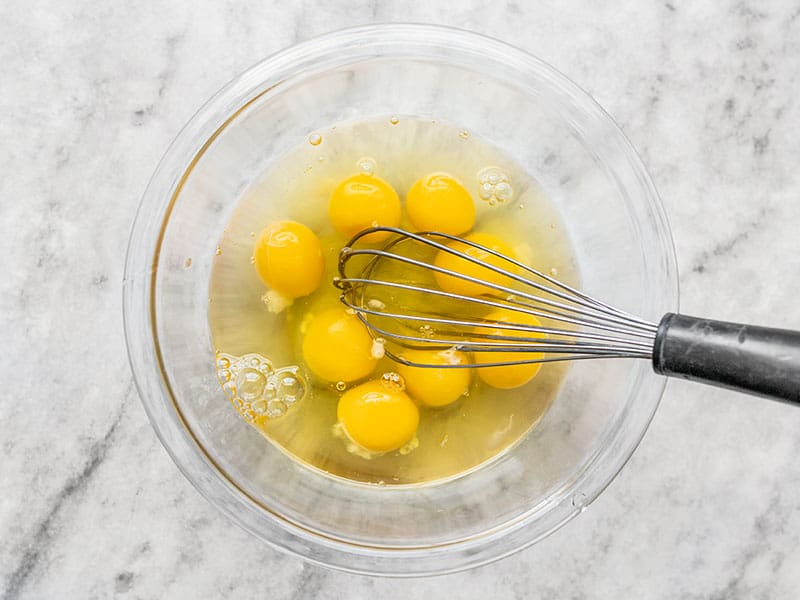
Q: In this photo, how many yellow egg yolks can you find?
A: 8